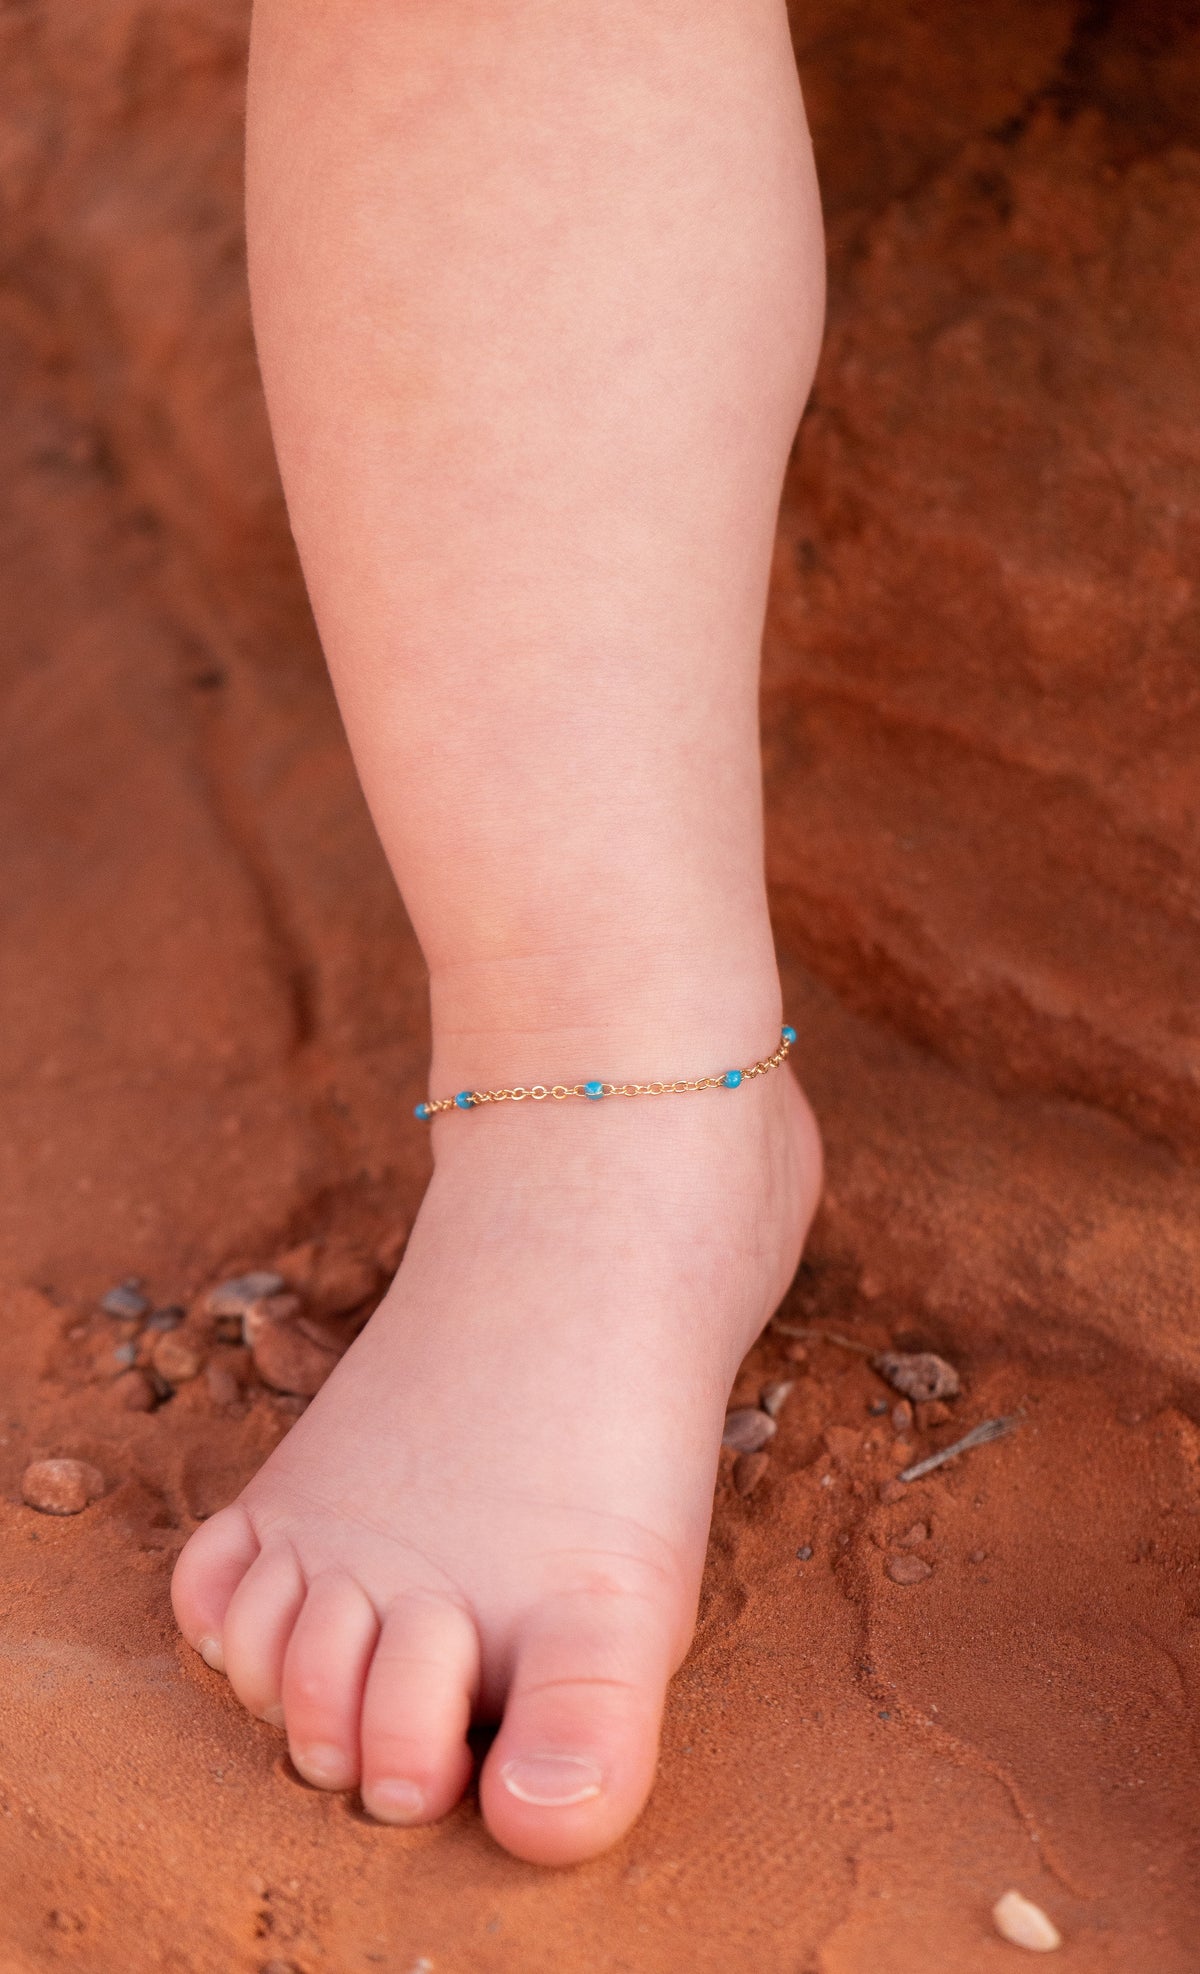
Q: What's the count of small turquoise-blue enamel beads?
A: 5